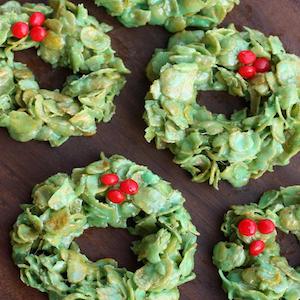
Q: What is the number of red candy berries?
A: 12